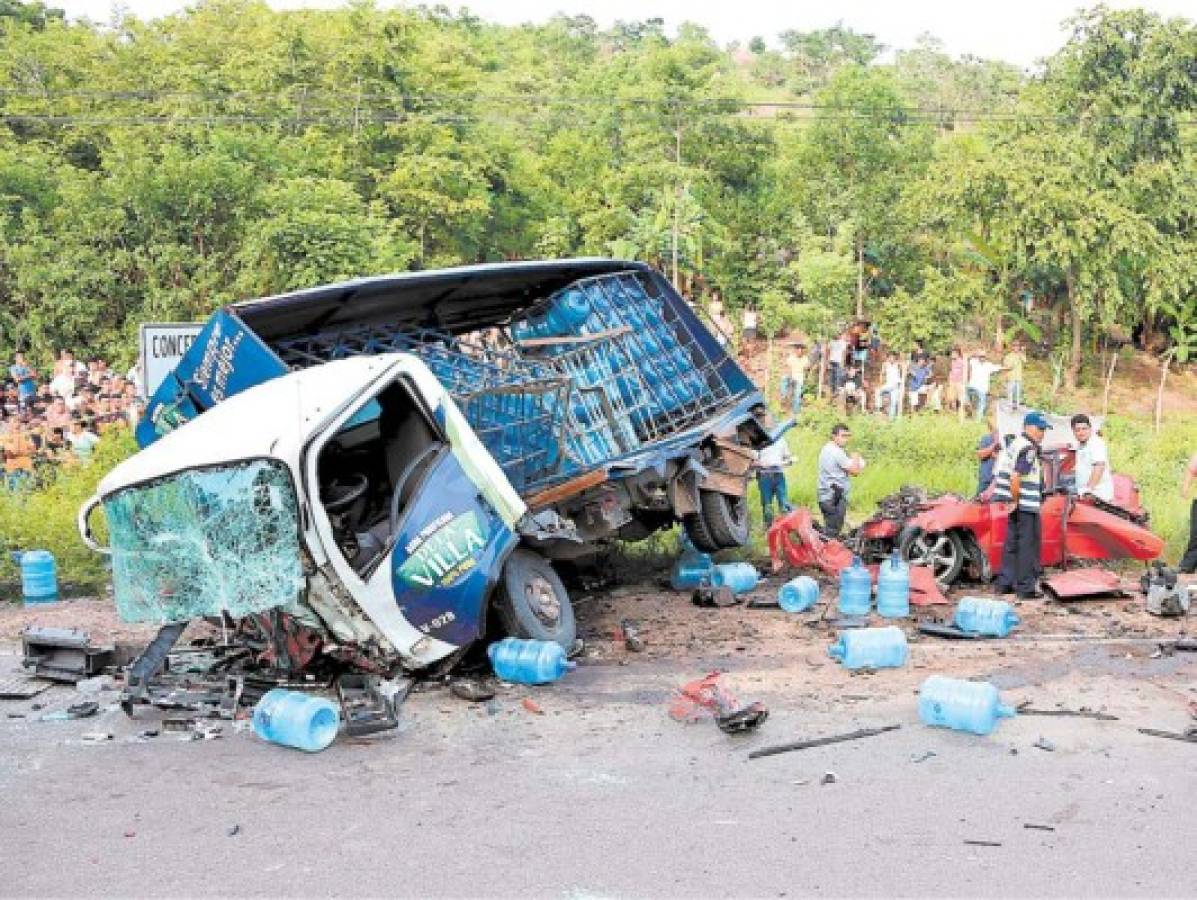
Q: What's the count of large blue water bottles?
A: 11